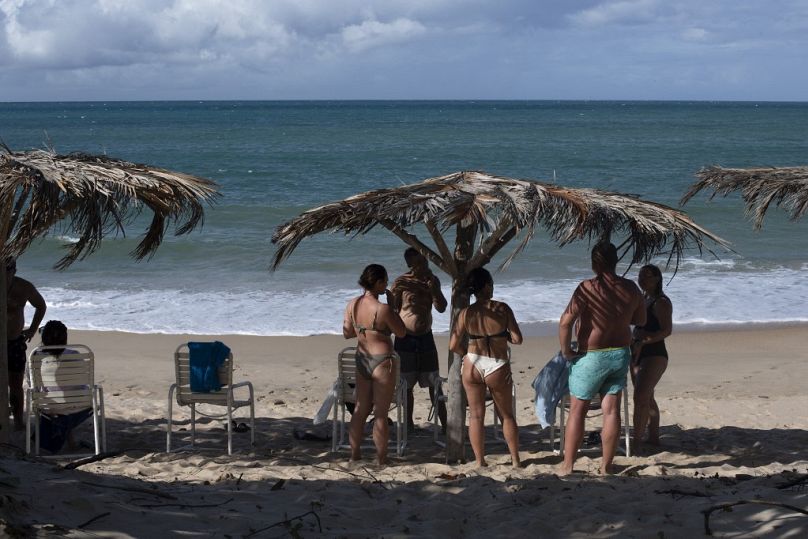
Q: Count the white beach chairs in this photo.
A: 5